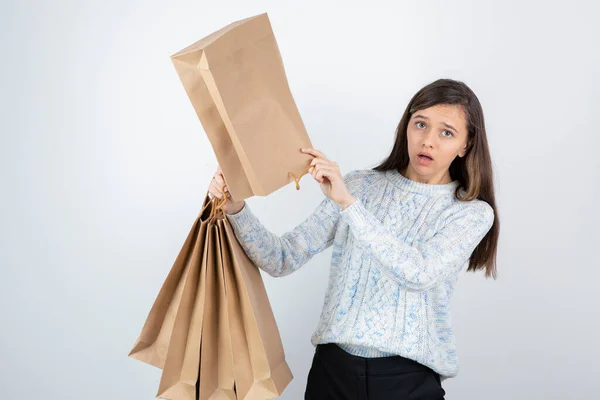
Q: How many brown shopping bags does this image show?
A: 5